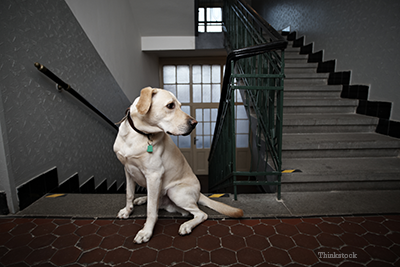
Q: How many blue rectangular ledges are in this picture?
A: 0